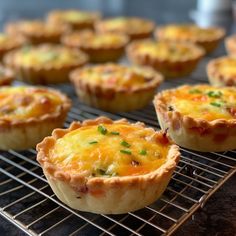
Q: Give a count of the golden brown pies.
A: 15